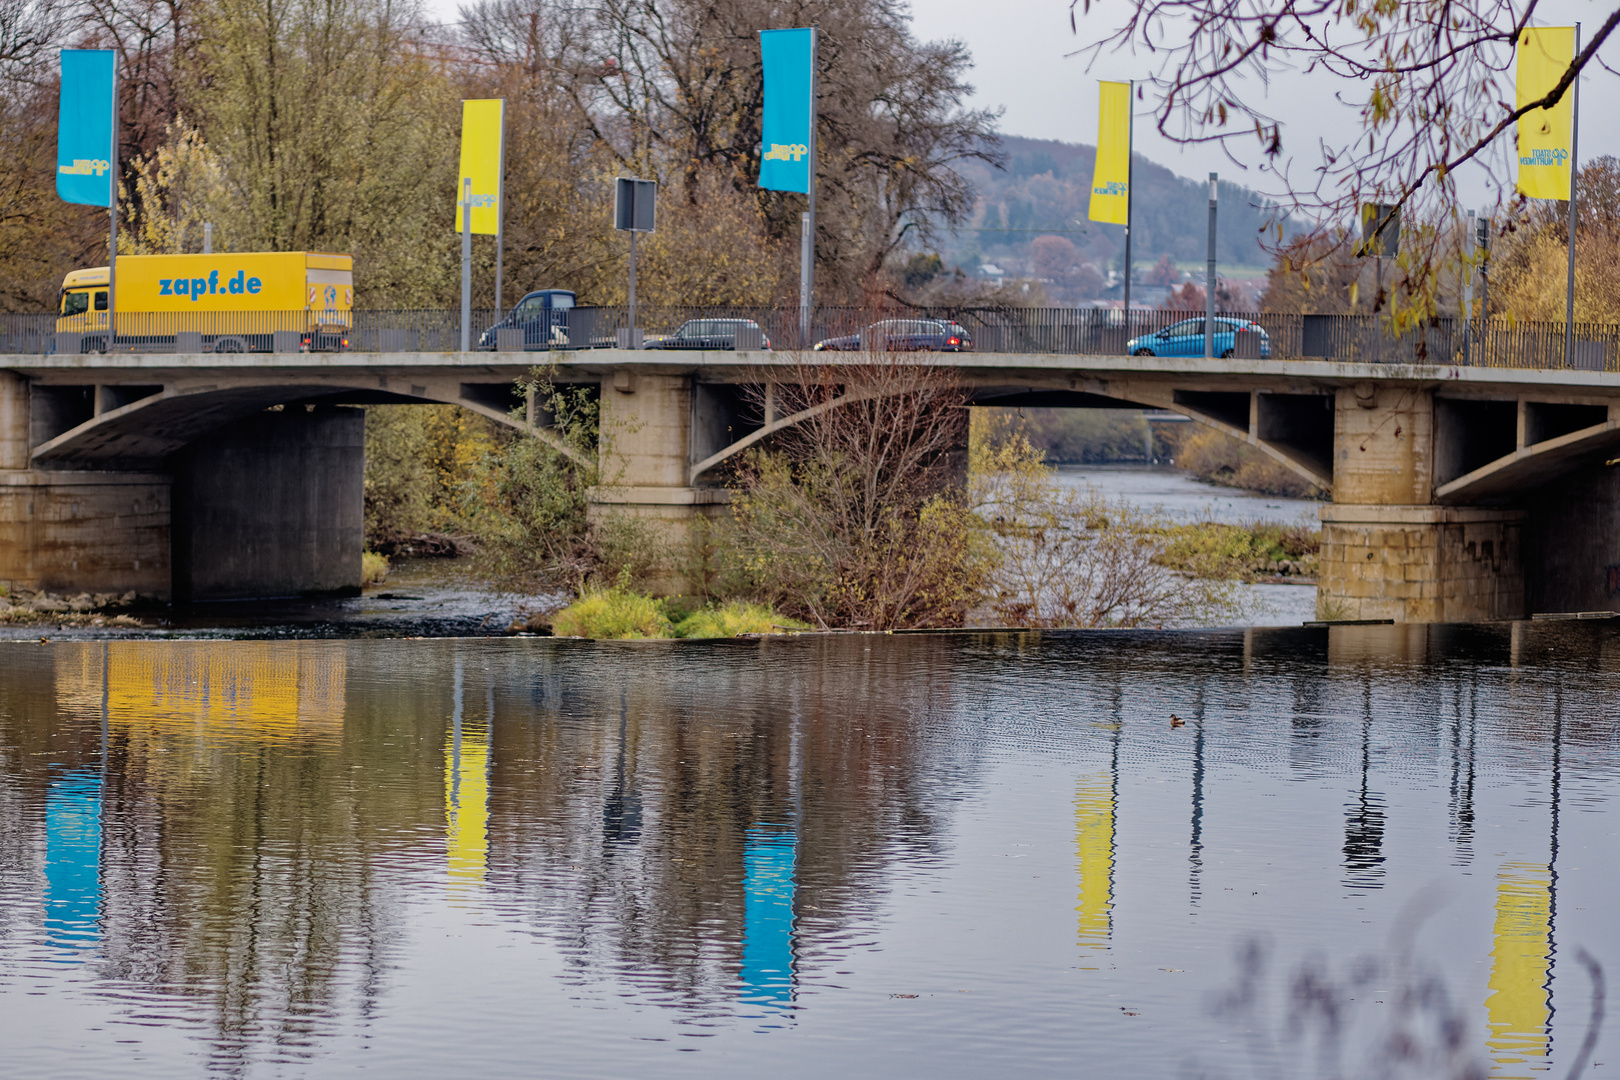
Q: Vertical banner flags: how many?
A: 5